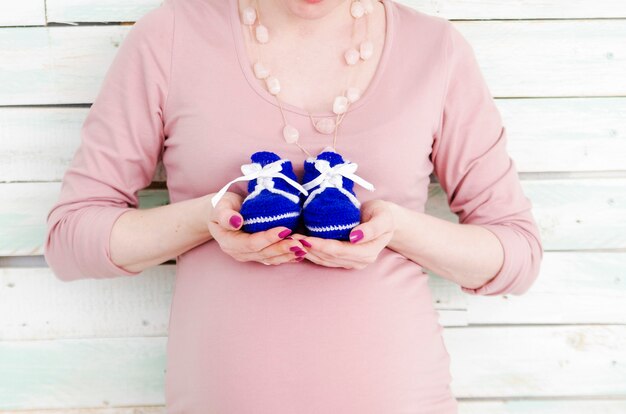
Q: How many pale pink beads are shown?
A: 12